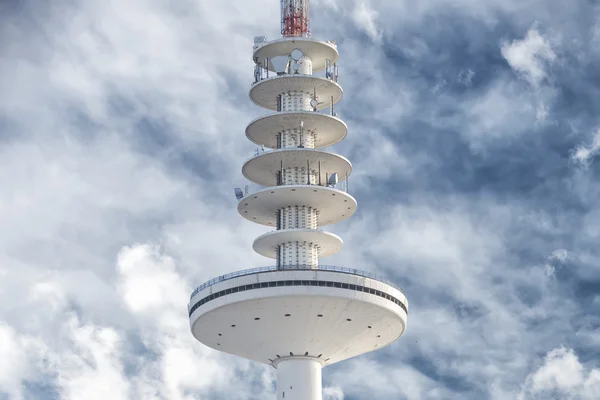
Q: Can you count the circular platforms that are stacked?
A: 7